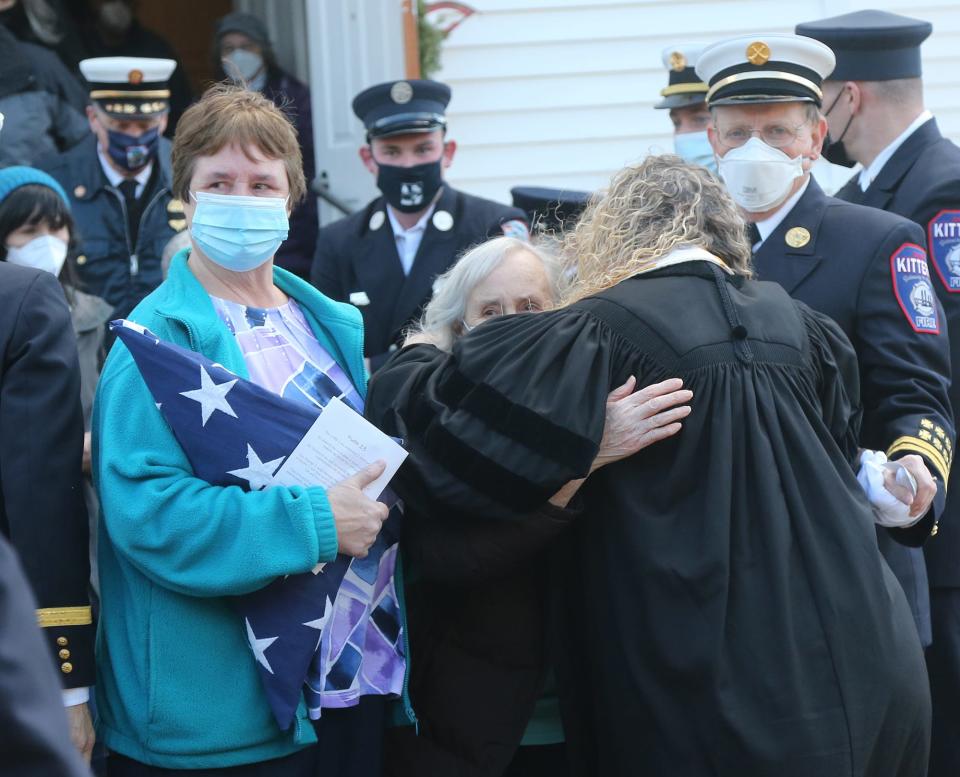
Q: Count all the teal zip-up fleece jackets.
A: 1